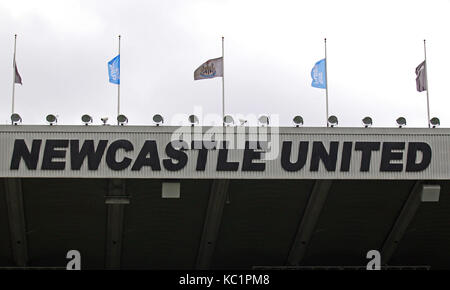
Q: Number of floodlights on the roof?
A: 13